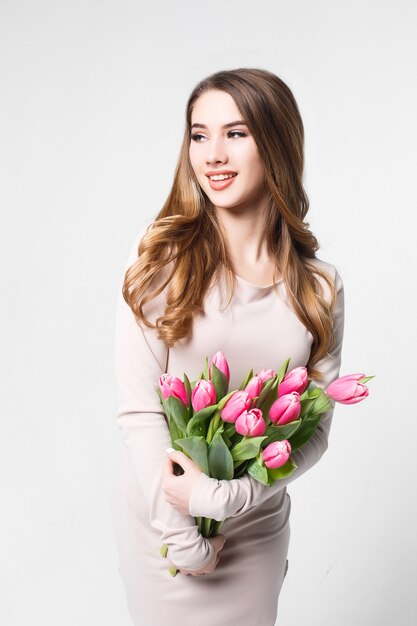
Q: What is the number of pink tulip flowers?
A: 11